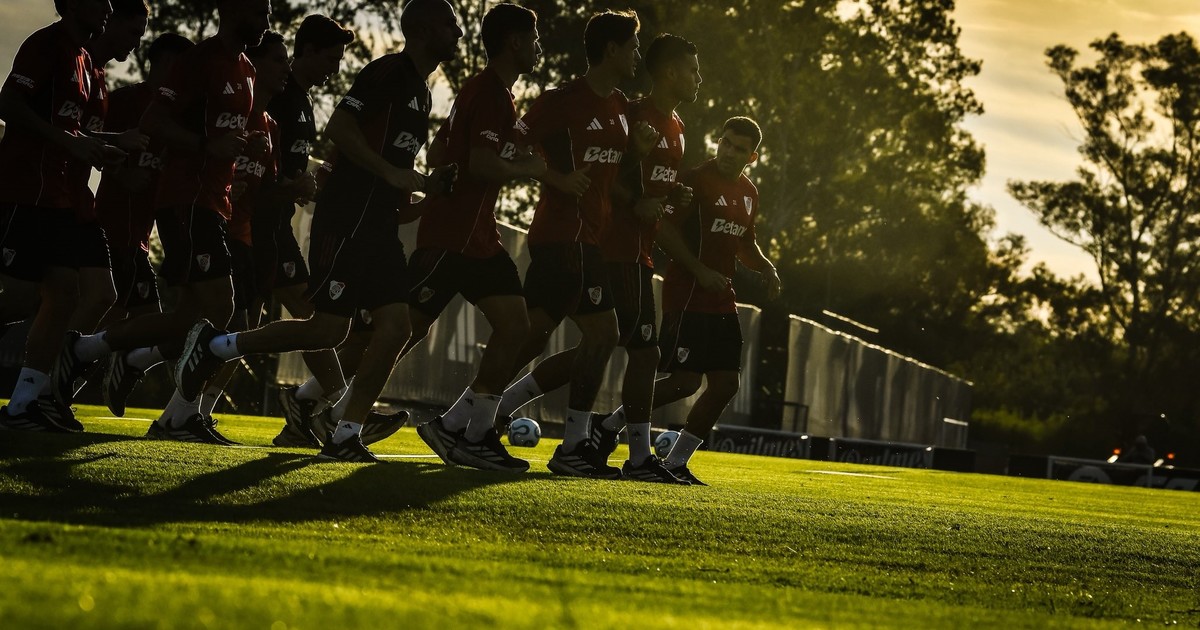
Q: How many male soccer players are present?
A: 11